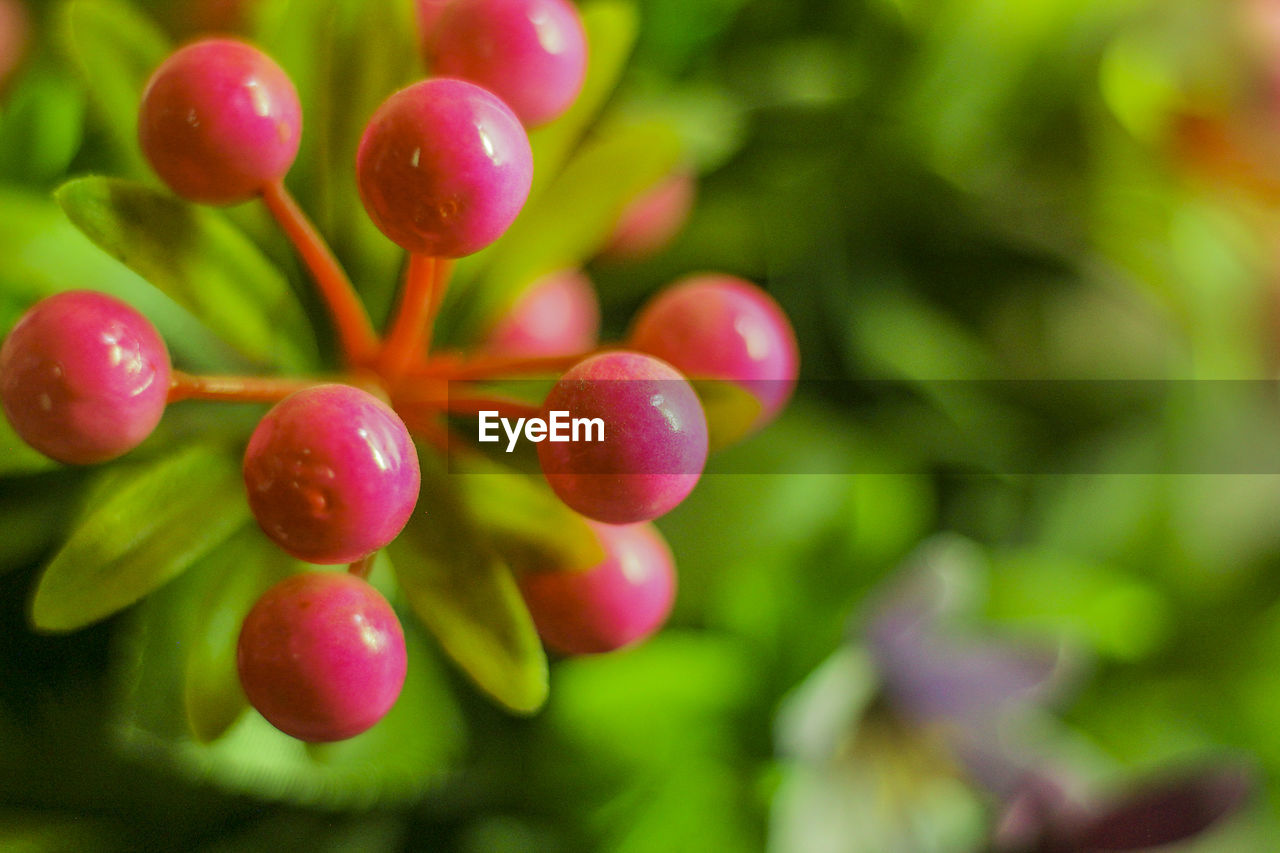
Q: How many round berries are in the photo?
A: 11